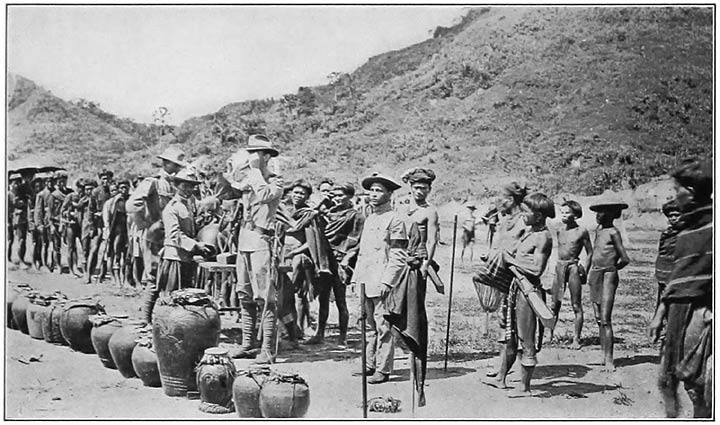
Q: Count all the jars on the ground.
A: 12